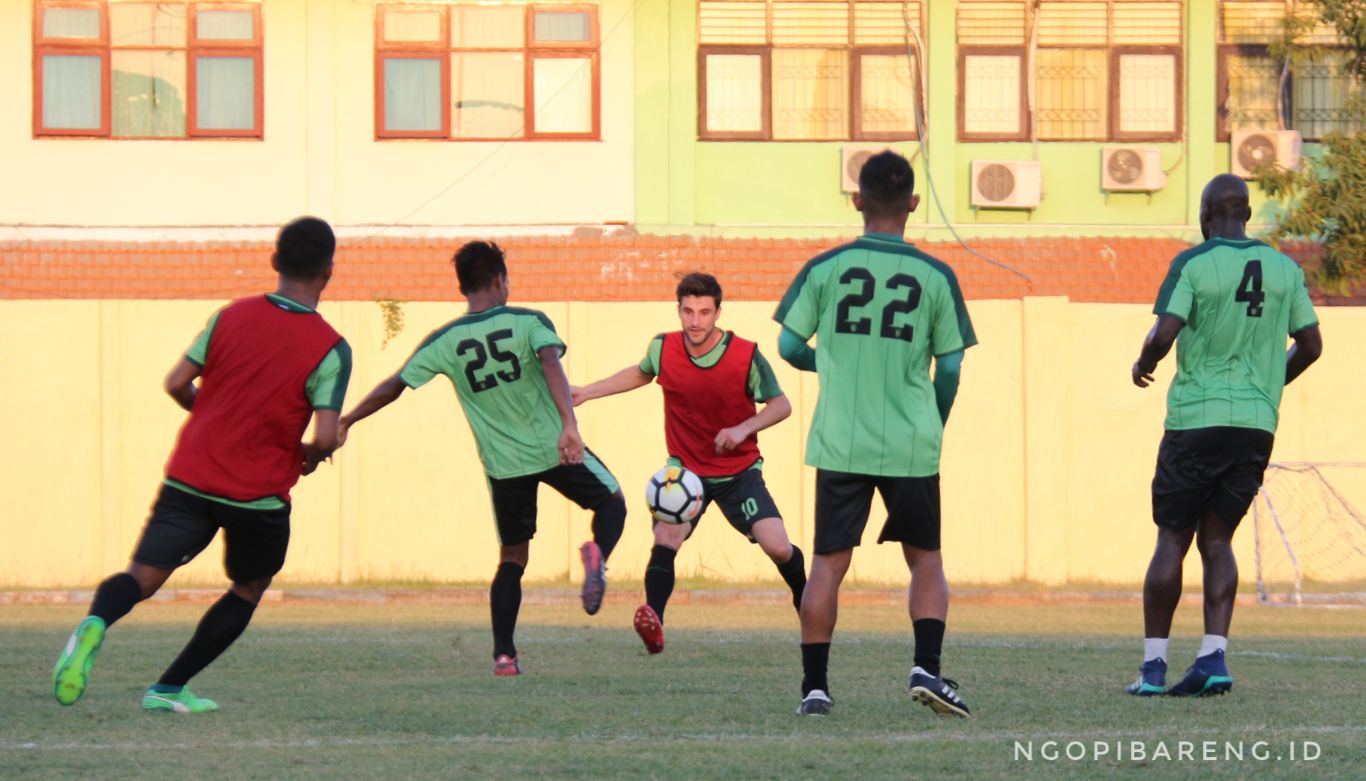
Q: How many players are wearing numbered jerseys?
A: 3